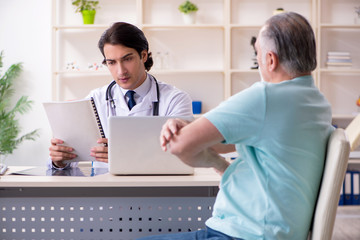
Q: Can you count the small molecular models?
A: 2